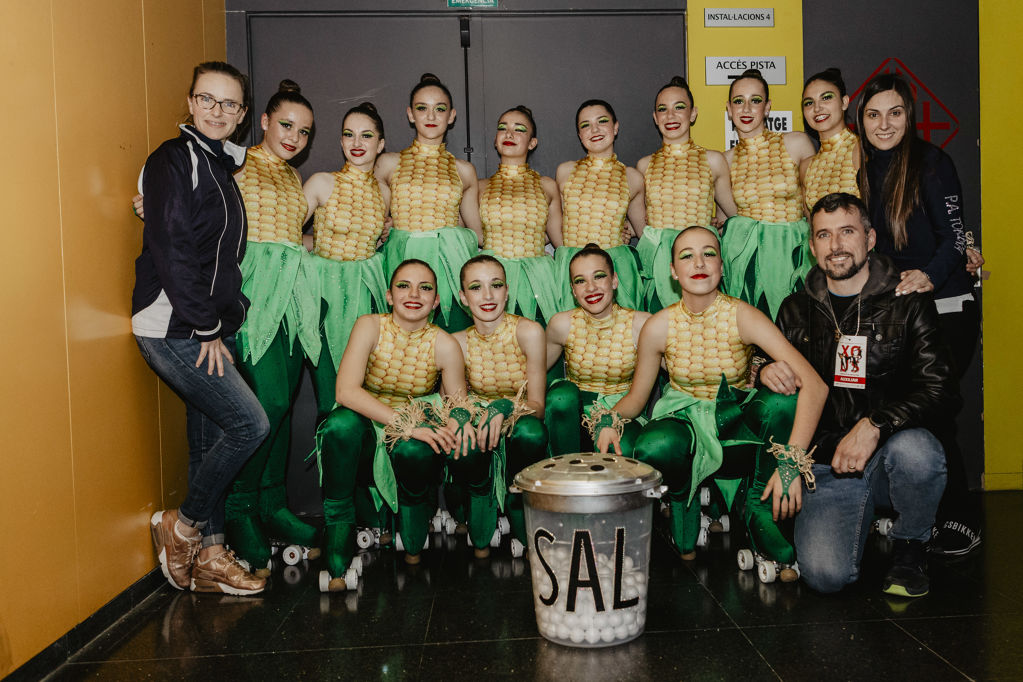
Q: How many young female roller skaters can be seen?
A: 12